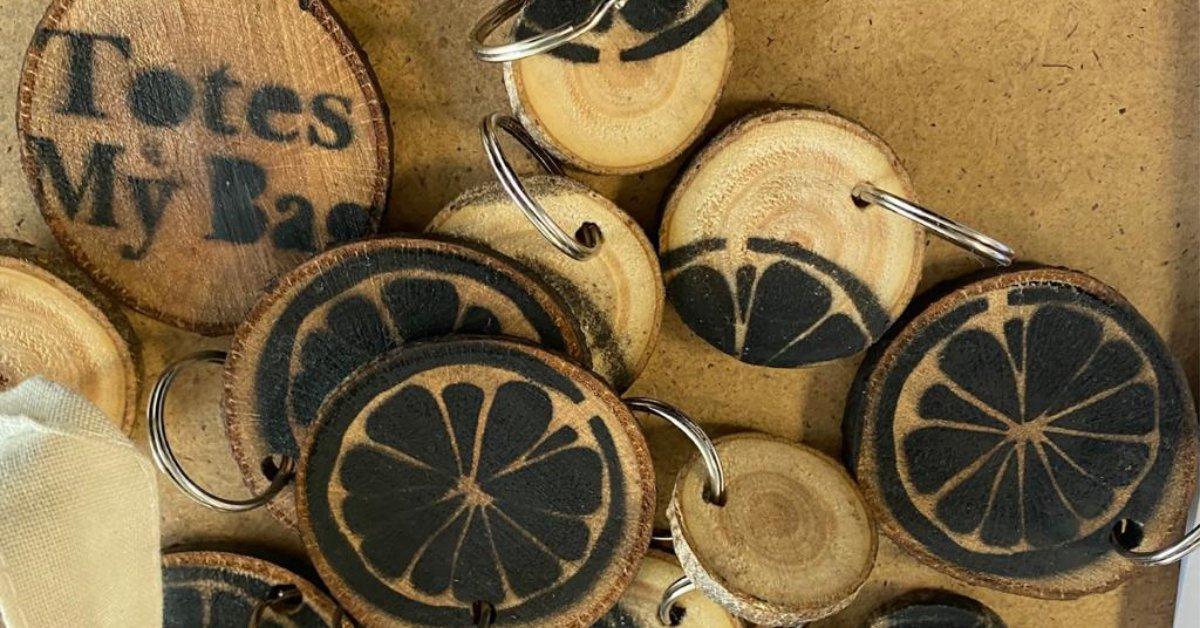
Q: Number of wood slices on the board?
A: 12